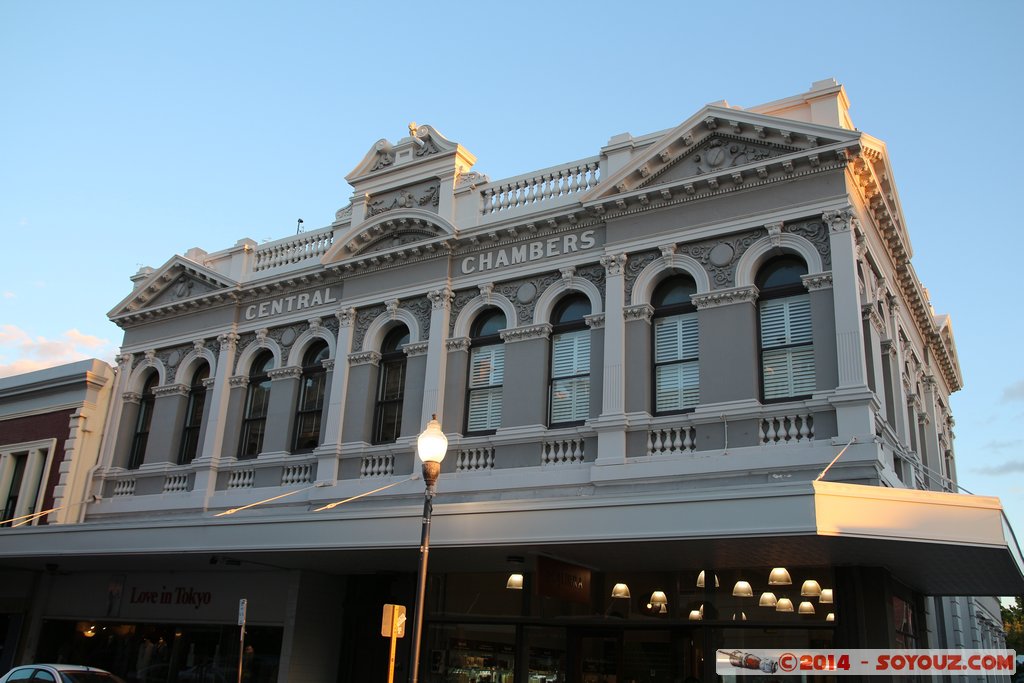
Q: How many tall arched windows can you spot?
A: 9